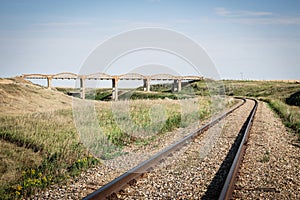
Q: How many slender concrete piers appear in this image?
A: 5